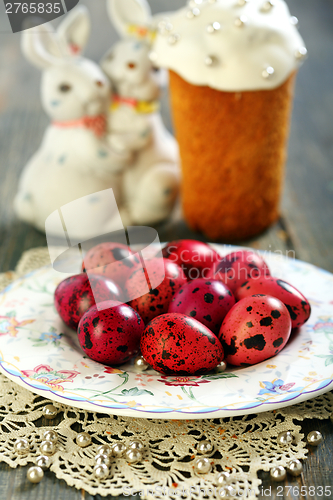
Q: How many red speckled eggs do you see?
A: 10